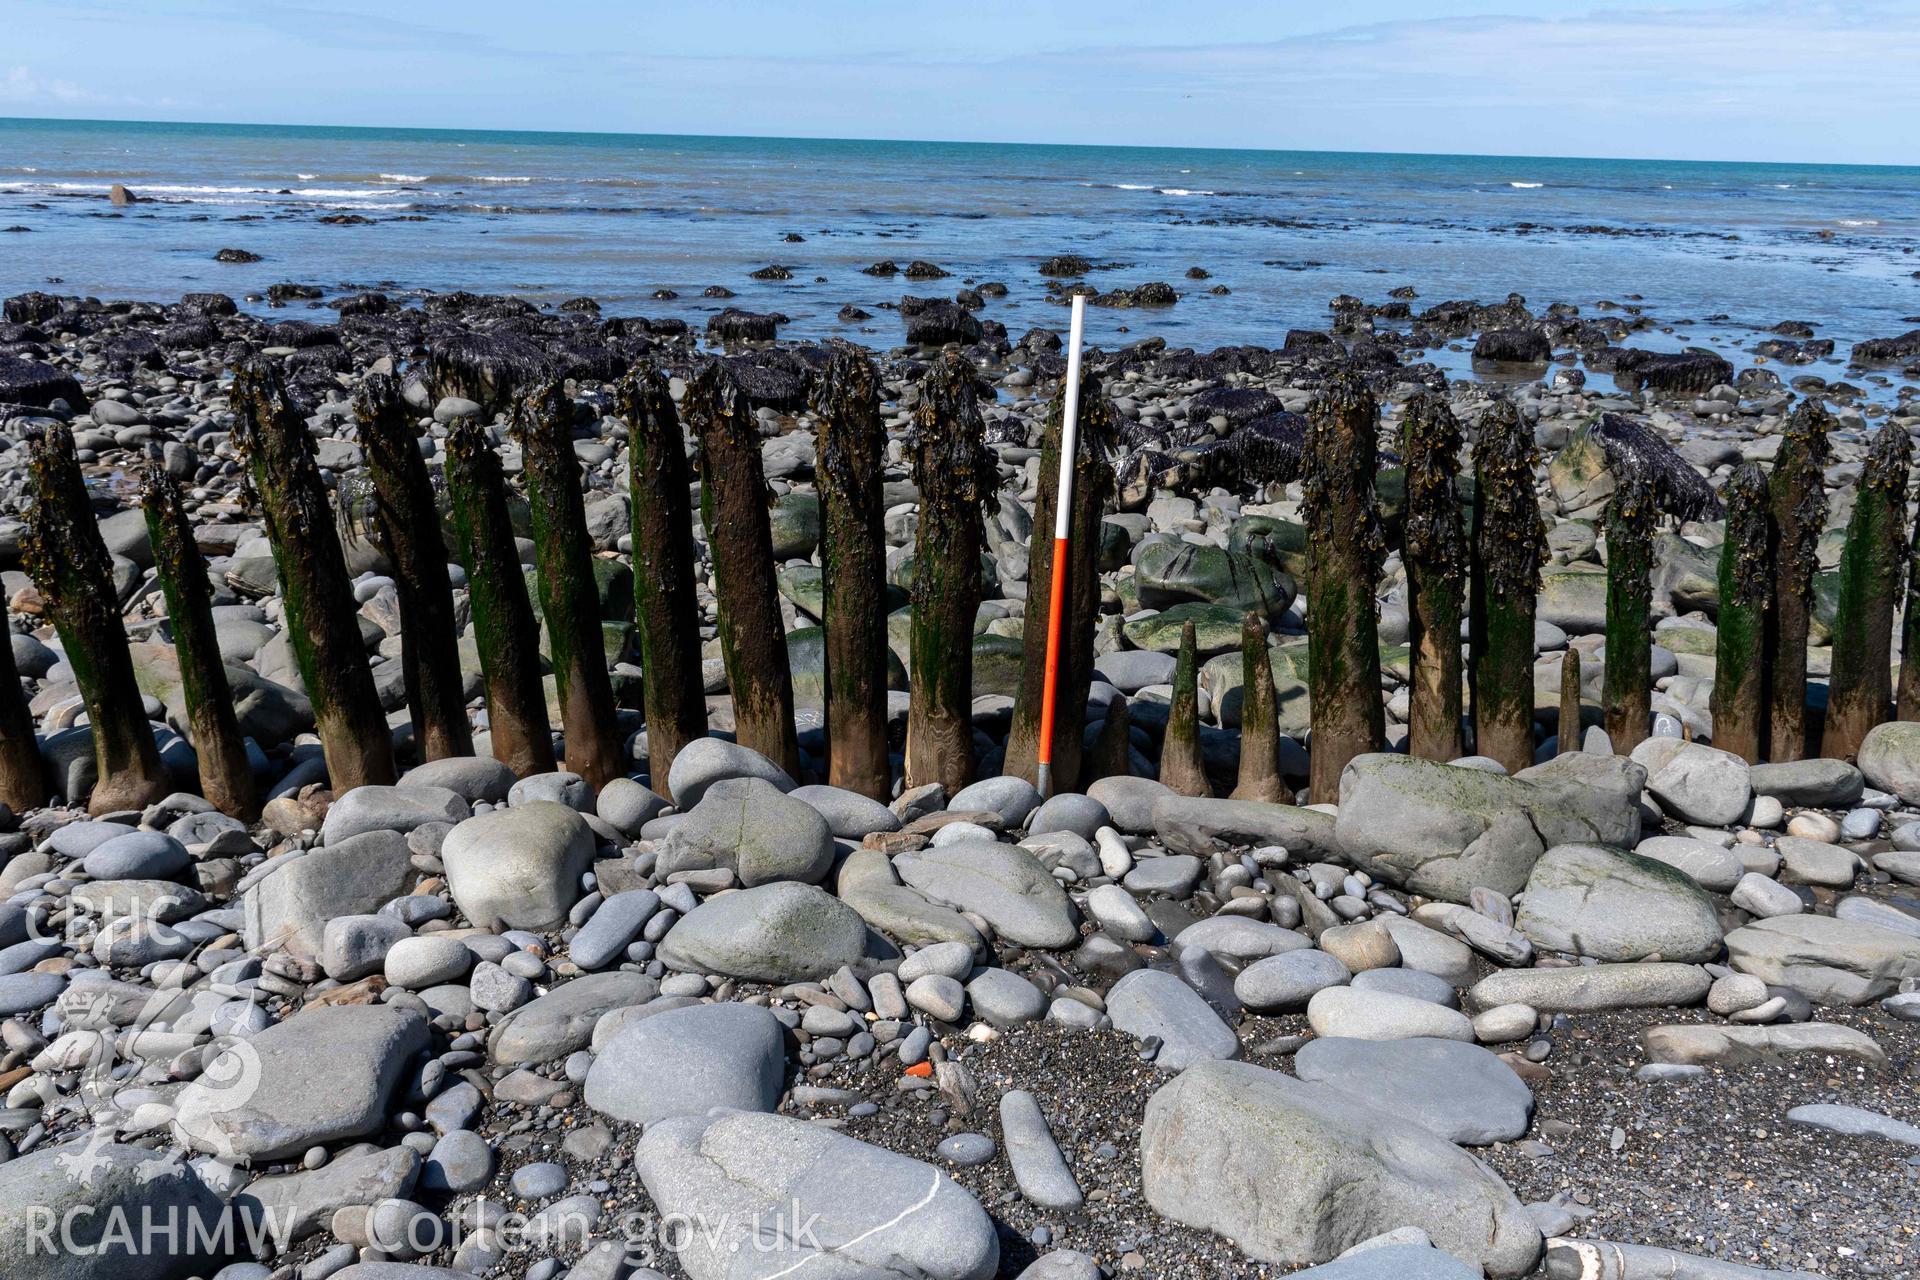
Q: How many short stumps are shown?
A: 4